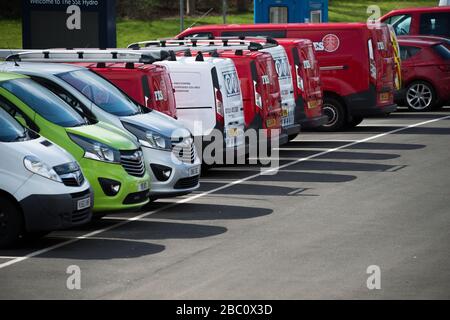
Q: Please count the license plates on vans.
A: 8